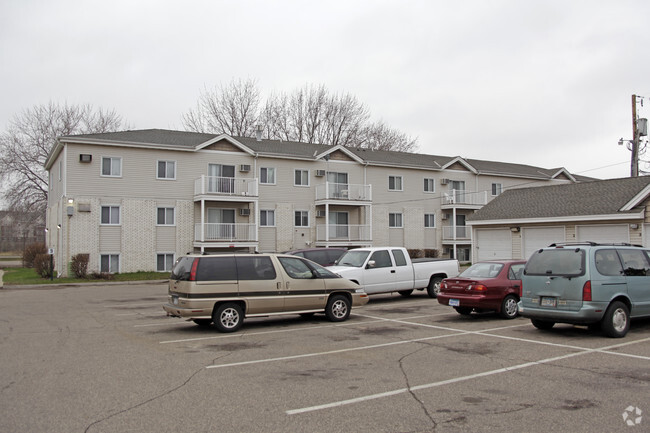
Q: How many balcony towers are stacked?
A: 3